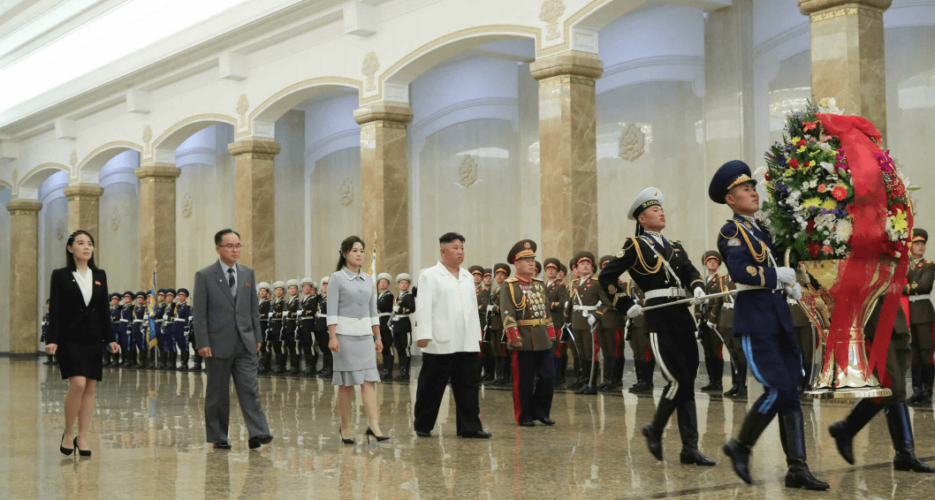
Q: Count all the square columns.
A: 7